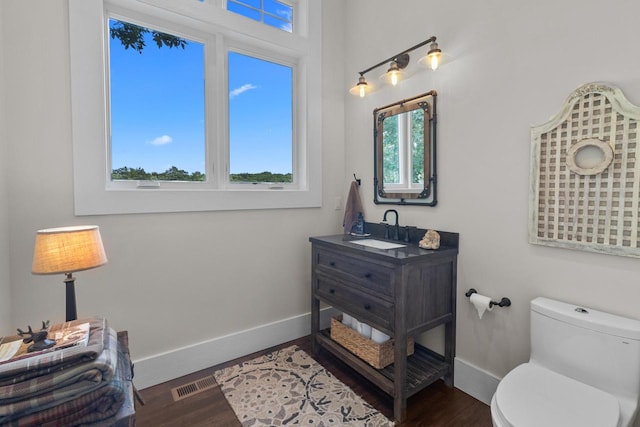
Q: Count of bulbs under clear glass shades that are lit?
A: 3